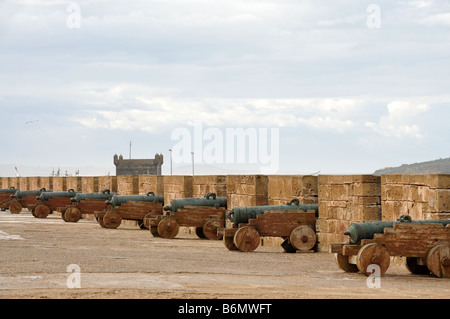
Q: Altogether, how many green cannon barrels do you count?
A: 8